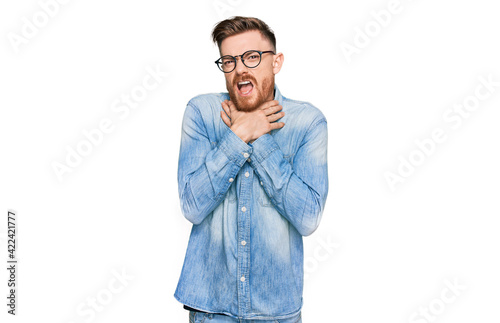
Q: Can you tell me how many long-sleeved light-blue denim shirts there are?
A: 1